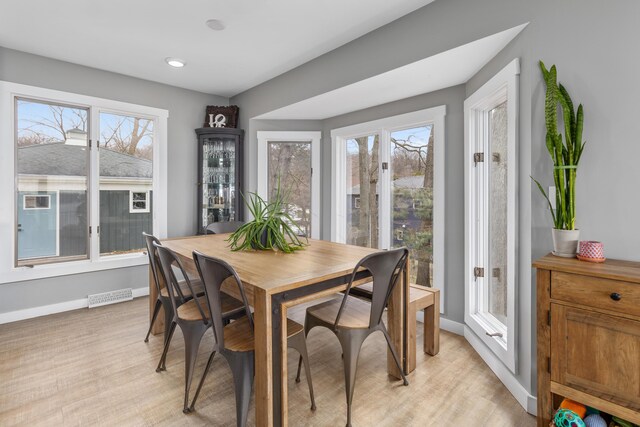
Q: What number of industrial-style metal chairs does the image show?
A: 5